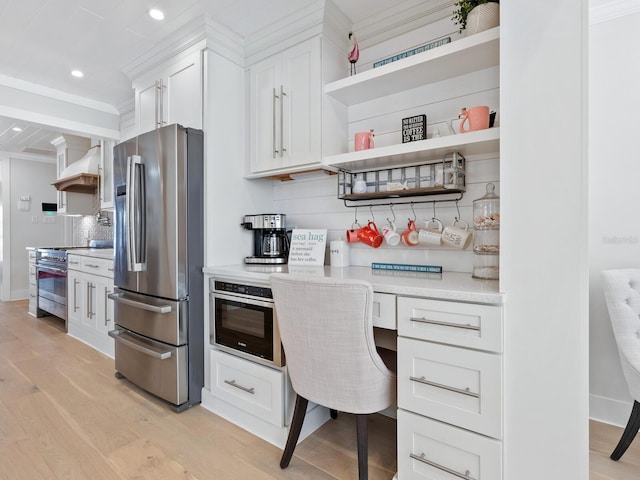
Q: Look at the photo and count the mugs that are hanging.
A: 6